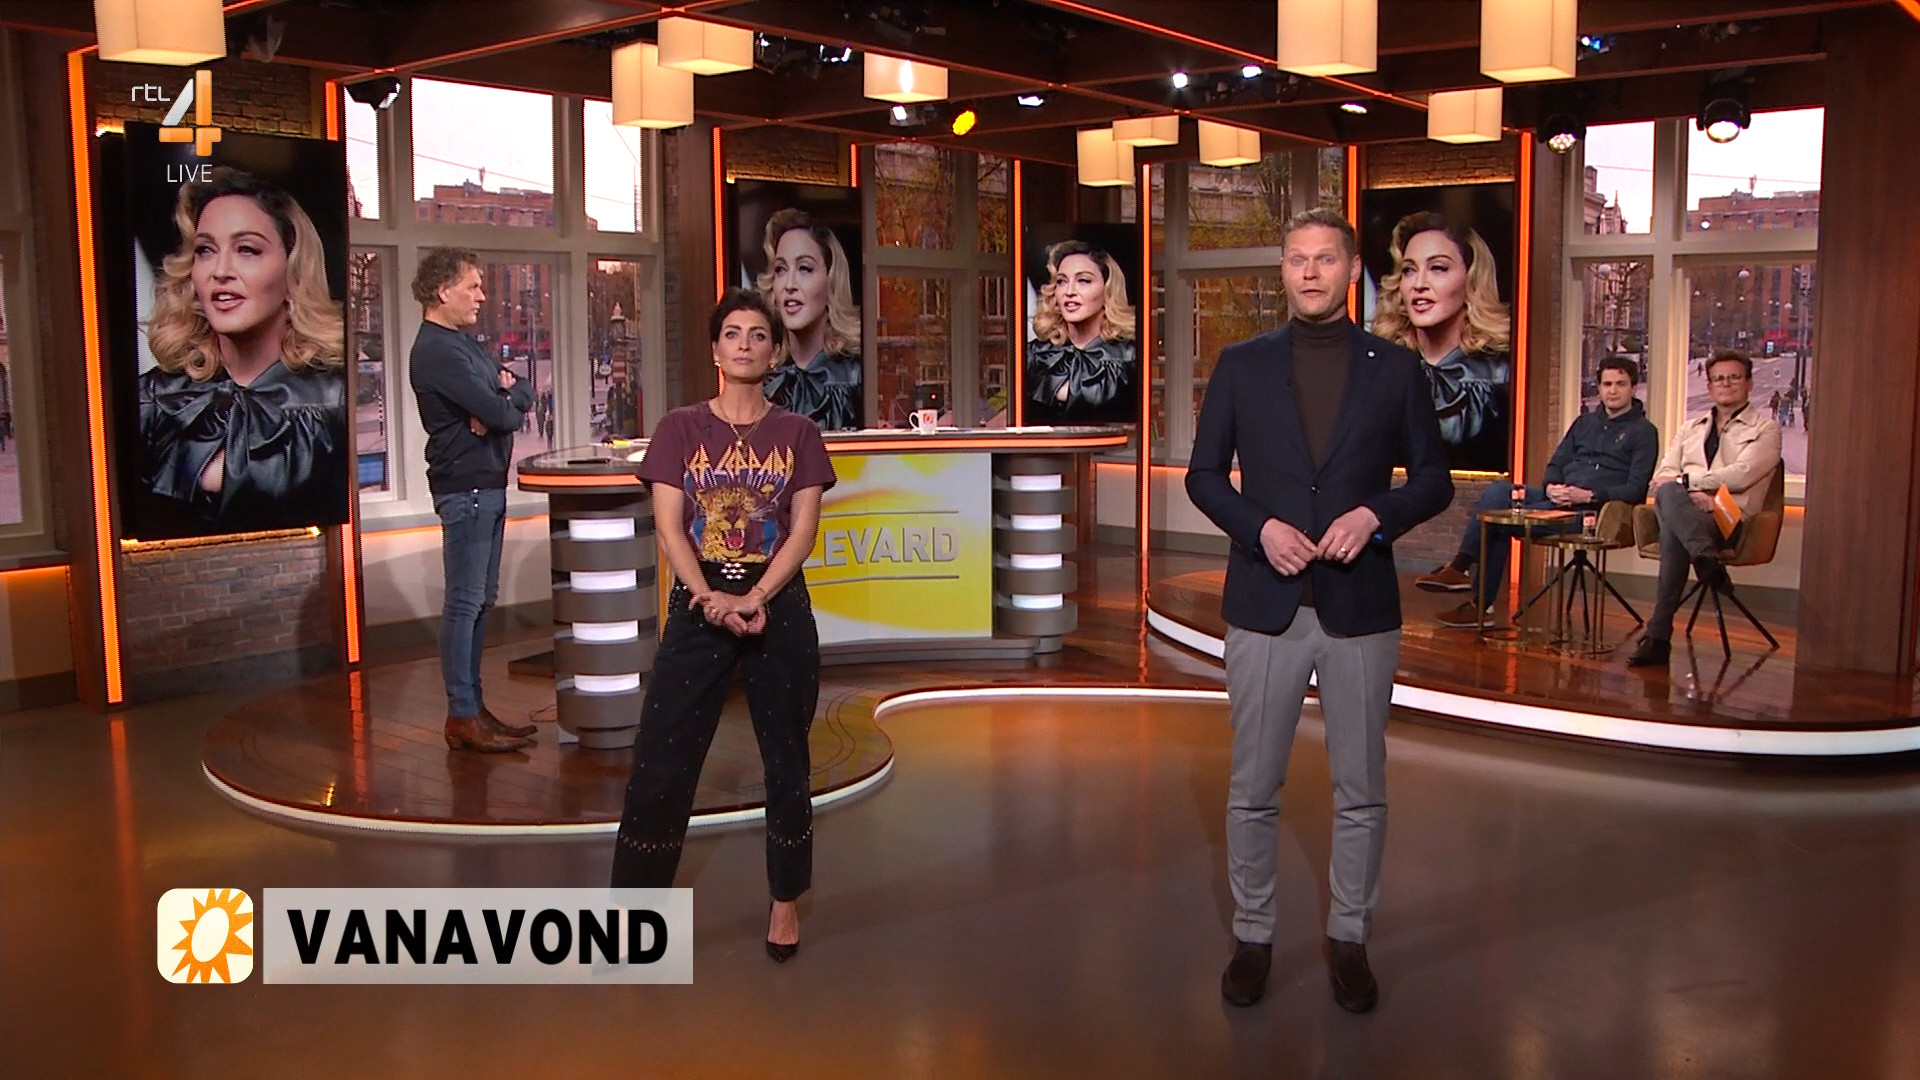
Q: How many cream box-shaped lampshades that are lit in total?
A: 10